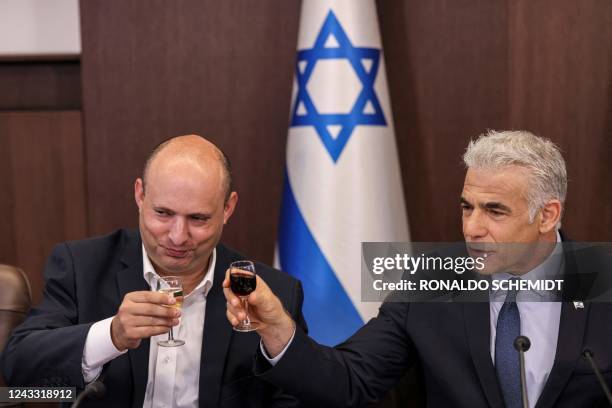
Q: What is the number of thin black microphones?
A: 3